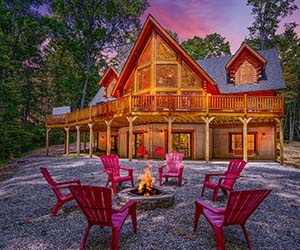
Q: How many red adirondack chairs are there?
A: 6